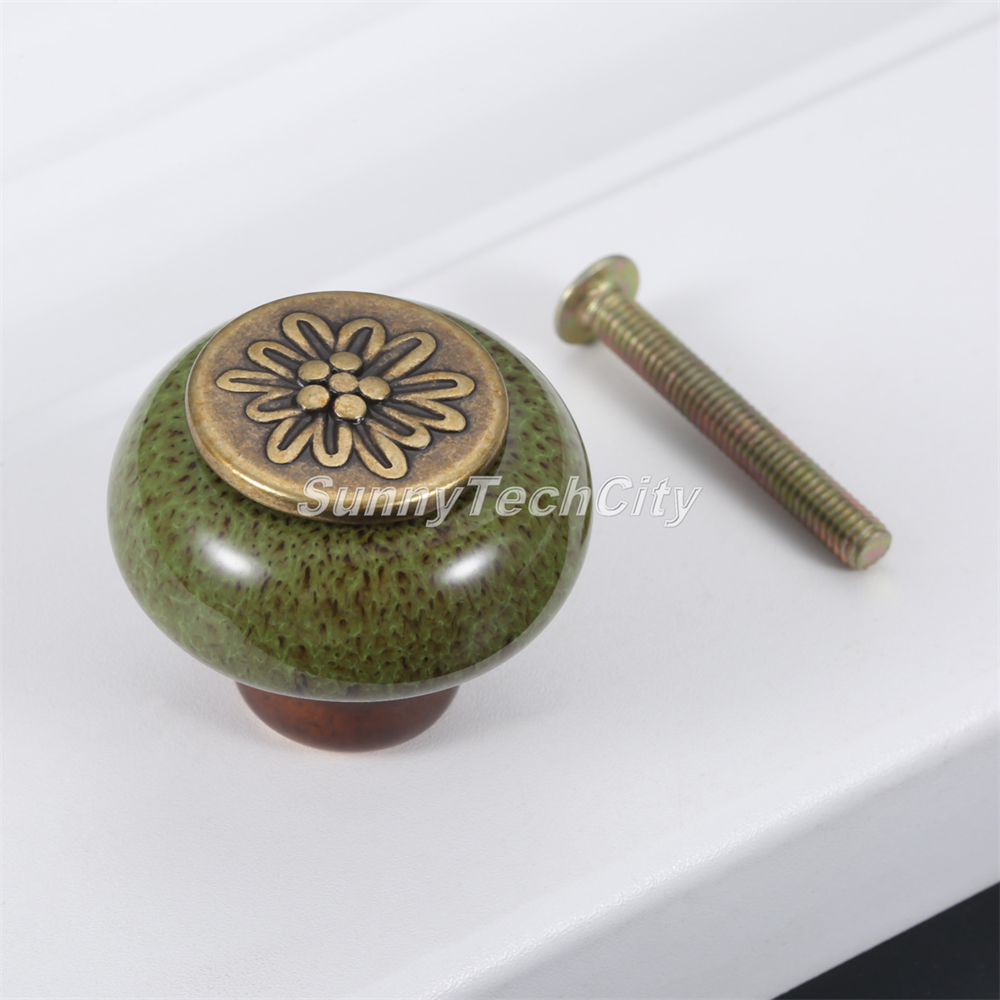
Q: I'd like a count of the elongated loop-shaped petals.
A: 12